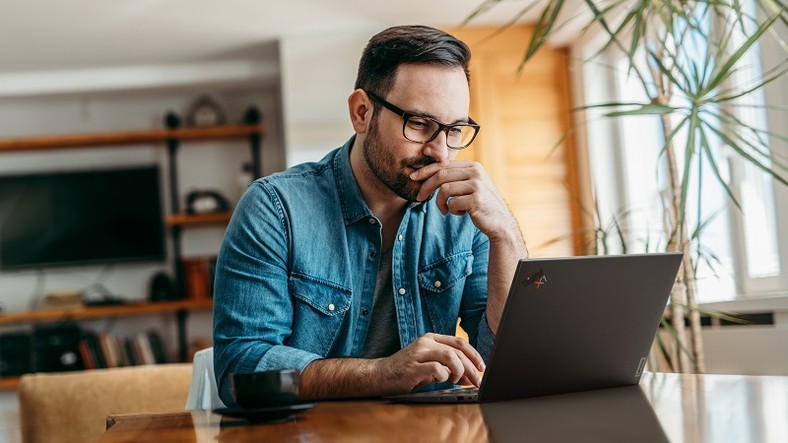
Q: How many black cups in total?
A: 1